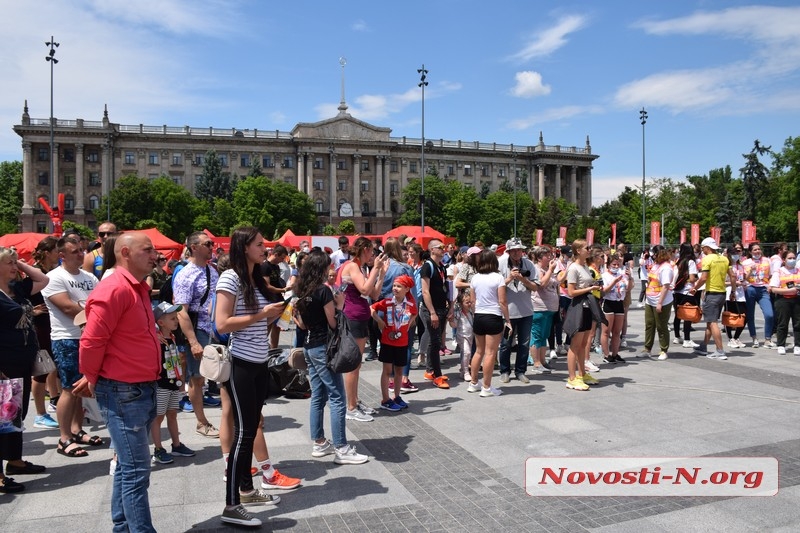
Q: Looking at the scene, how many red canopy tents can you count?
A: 5